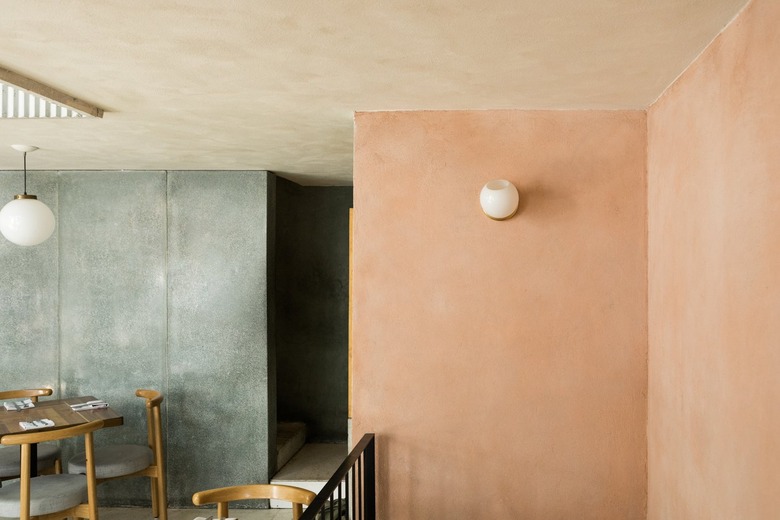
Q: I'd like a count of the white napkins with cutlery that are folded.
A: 3